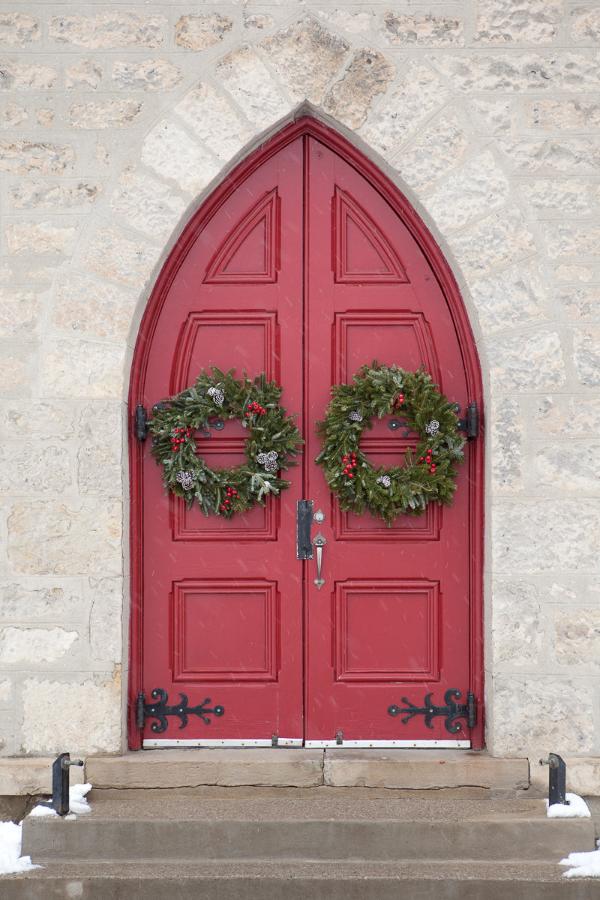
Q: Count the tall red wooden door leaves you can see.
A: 2